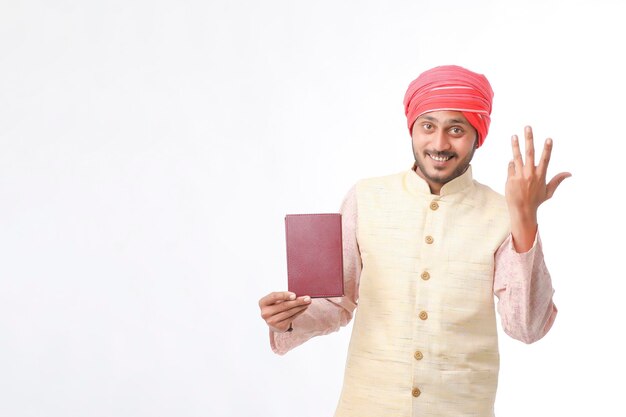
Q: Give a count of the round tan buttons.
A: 6